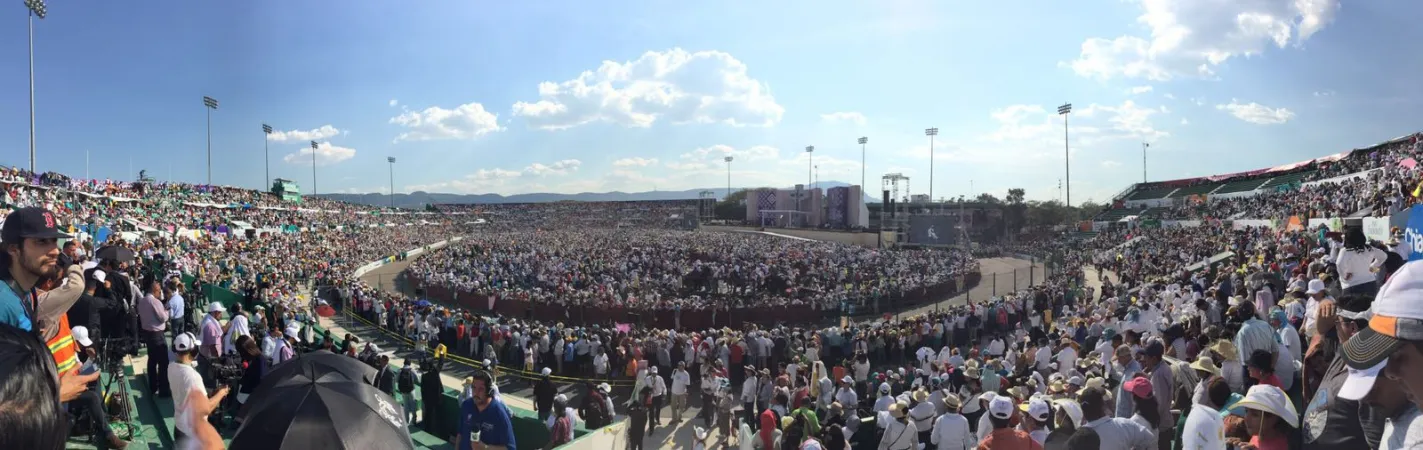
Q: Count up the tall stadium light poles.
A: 10